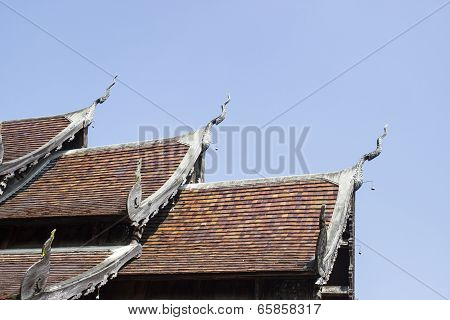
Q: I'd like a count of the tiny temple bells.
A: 4